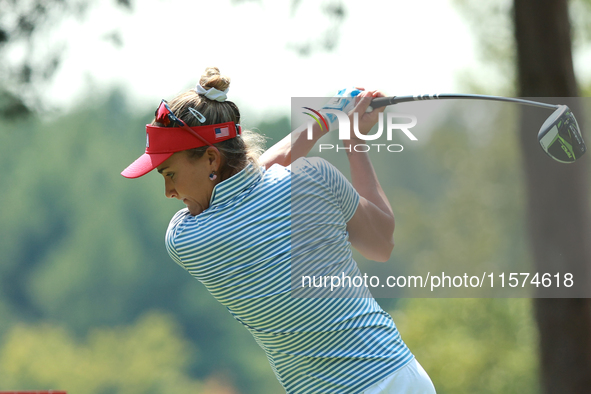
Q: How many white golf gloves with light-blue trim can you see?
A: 1